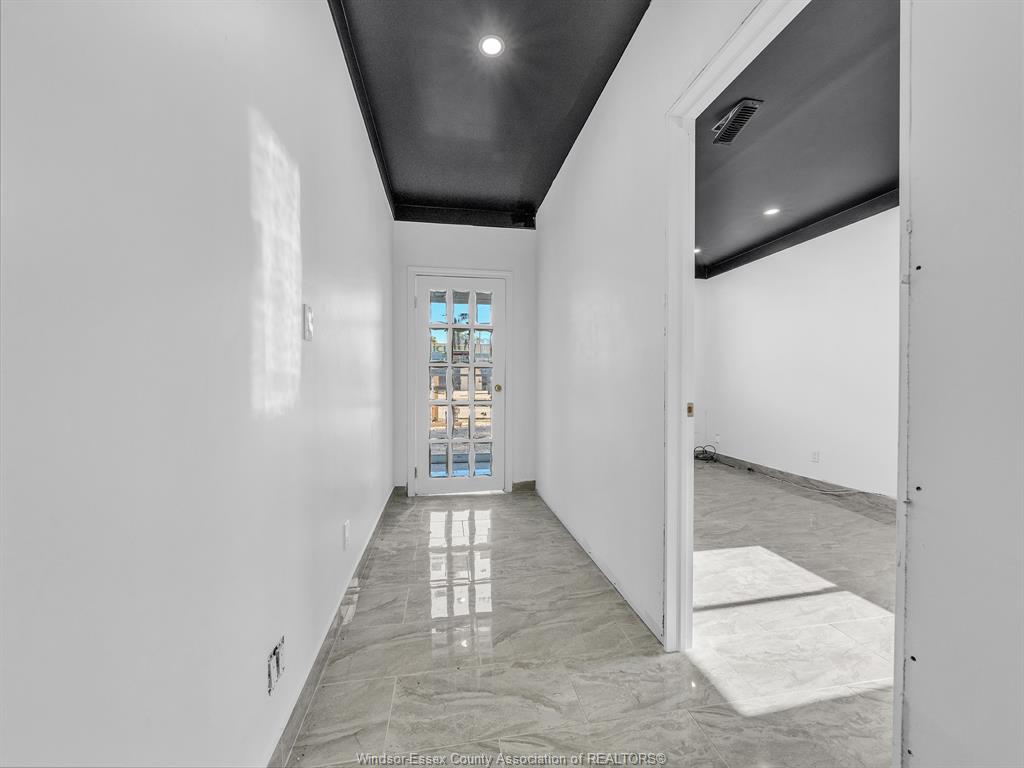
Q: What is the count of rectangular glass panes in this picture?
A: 15